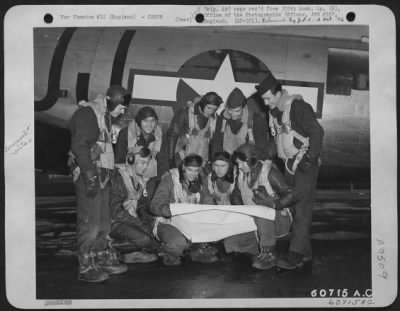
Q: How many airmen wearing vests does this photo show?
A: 9